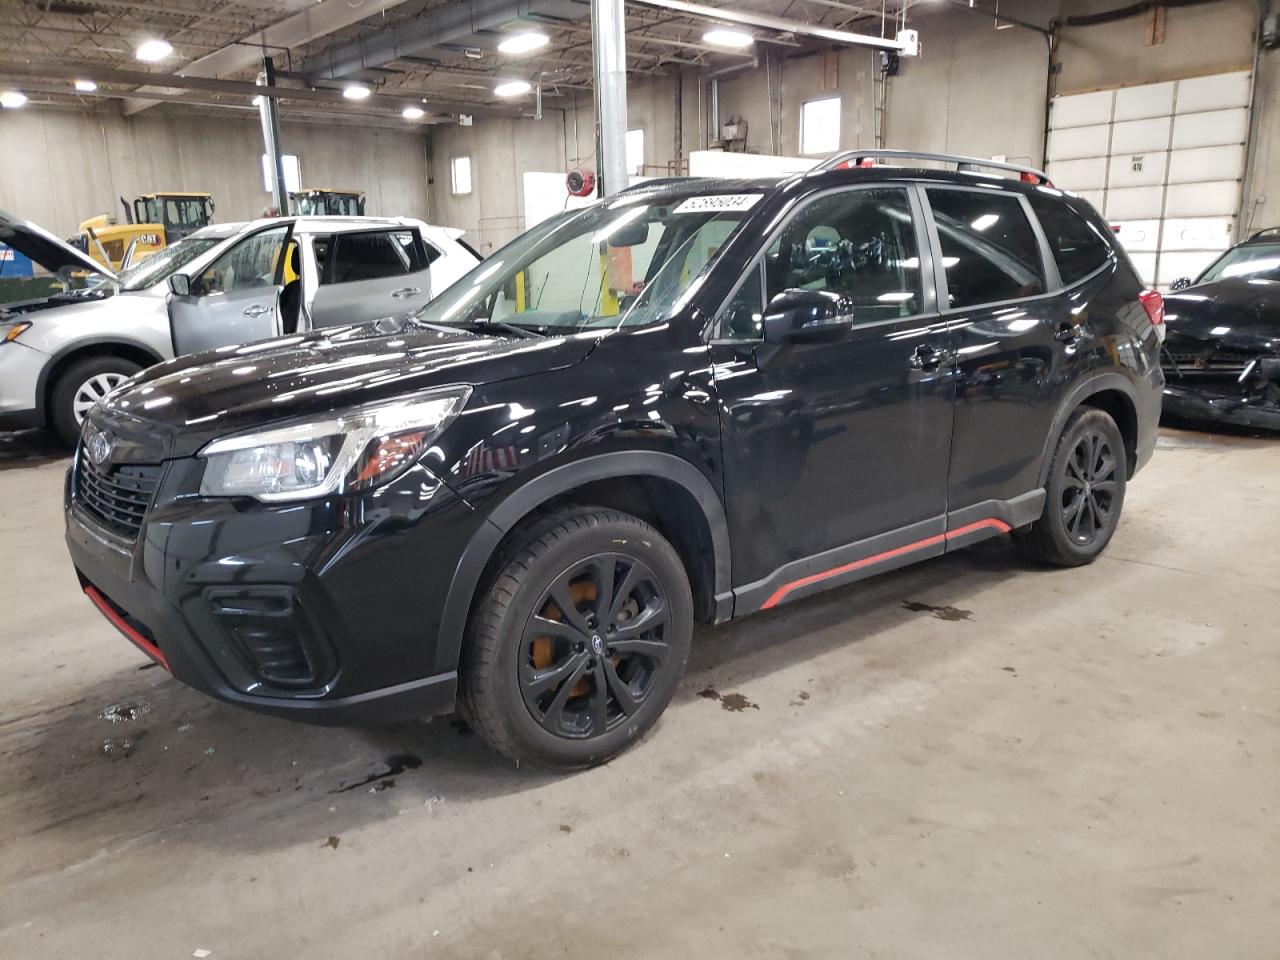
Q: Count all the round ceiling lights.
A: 8